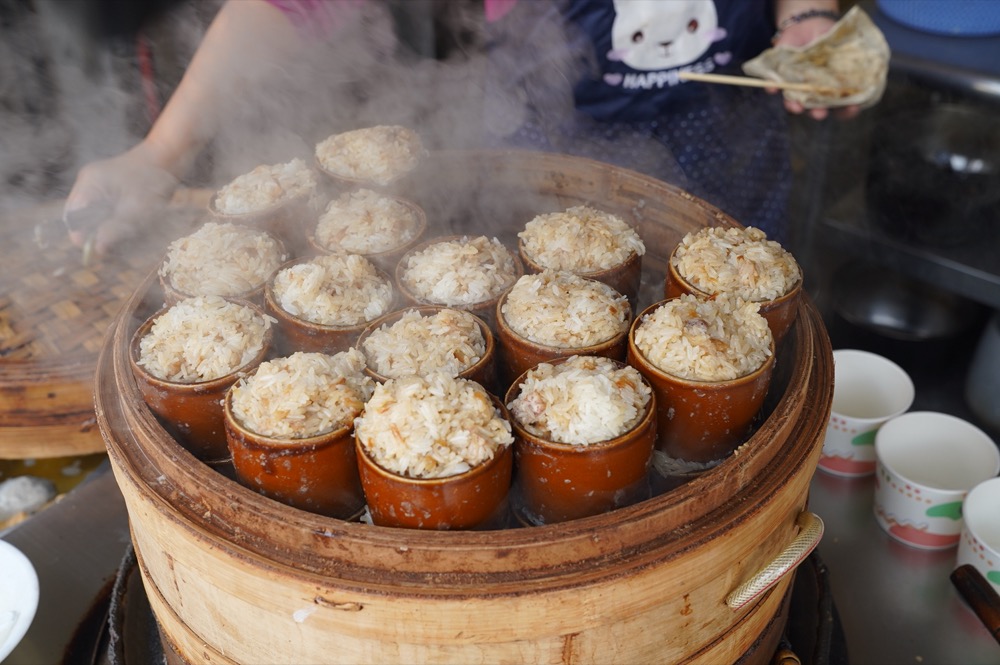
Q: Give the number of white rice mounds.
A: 15